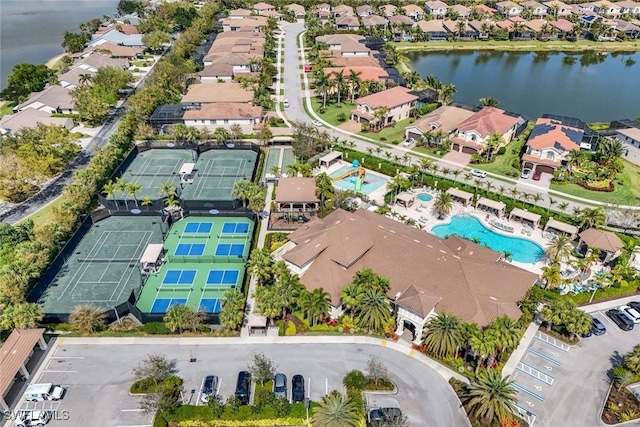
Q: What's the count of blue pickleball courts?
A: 4